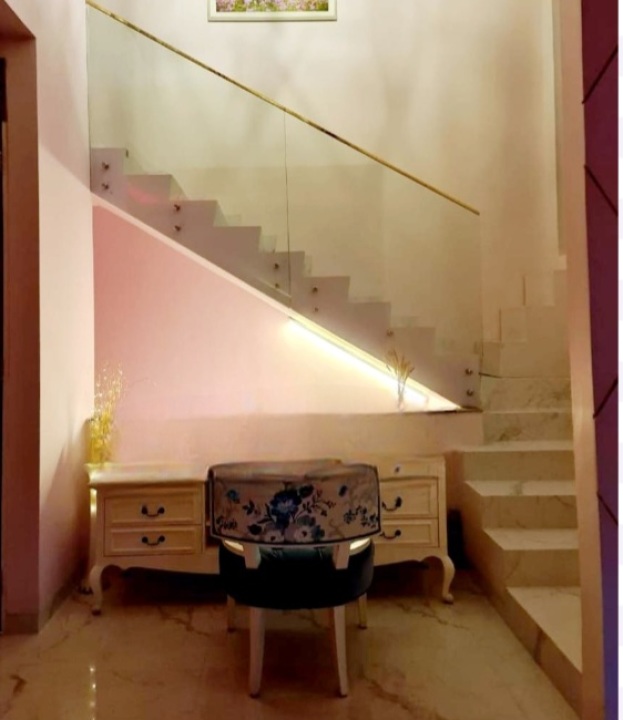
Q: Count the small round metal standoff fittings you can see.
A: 11